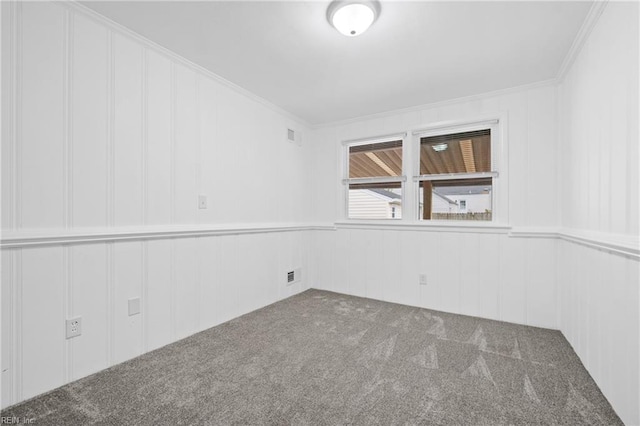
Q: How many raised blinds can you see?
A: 2